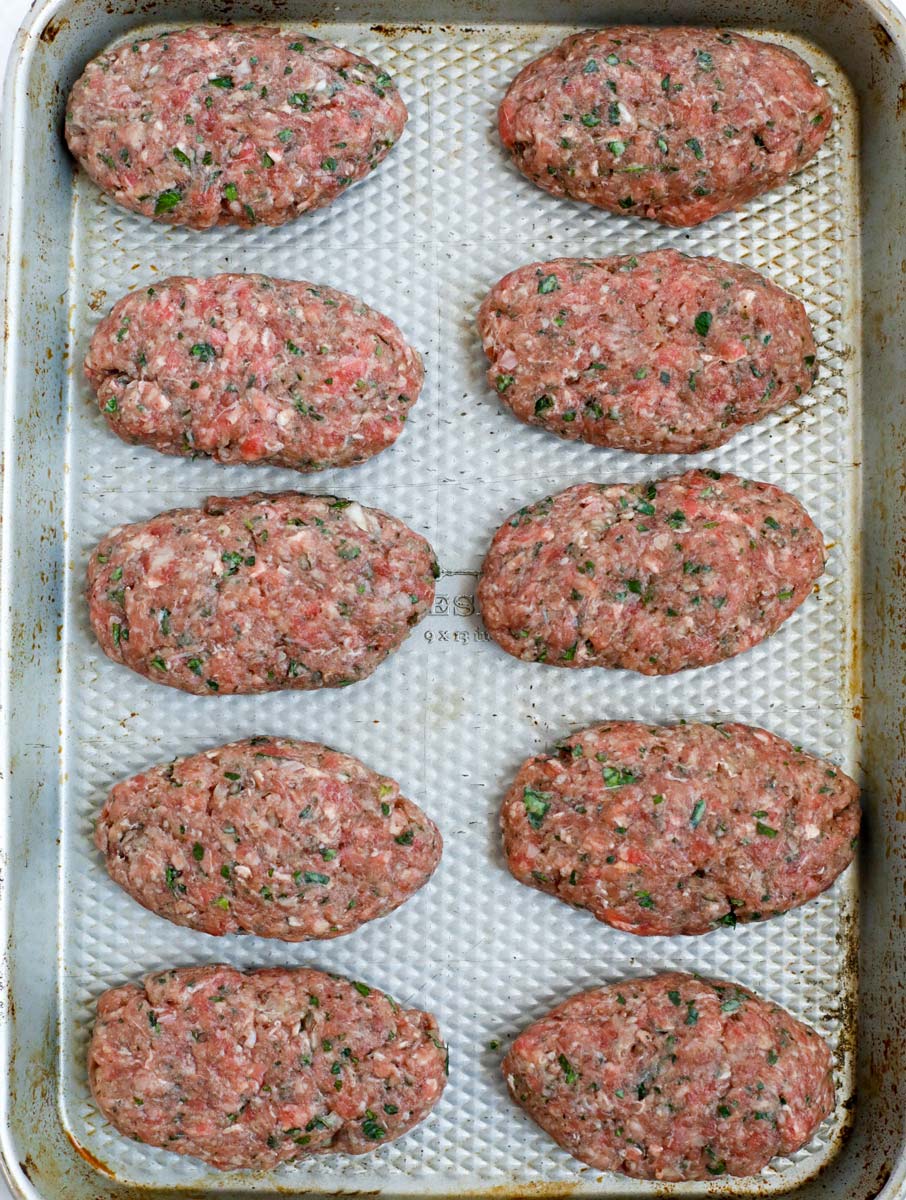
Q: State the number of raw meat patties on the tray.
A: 10